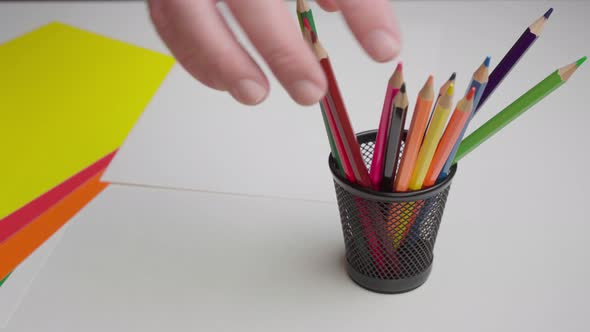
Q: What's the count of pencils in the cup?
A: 12